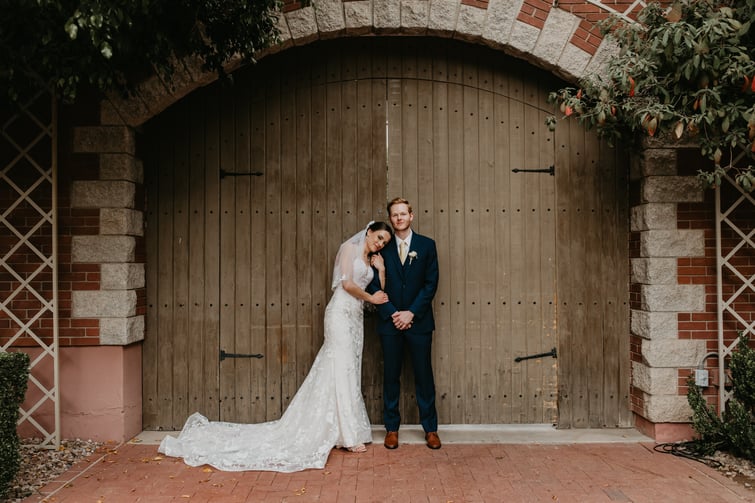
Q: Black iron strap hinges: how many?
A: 4